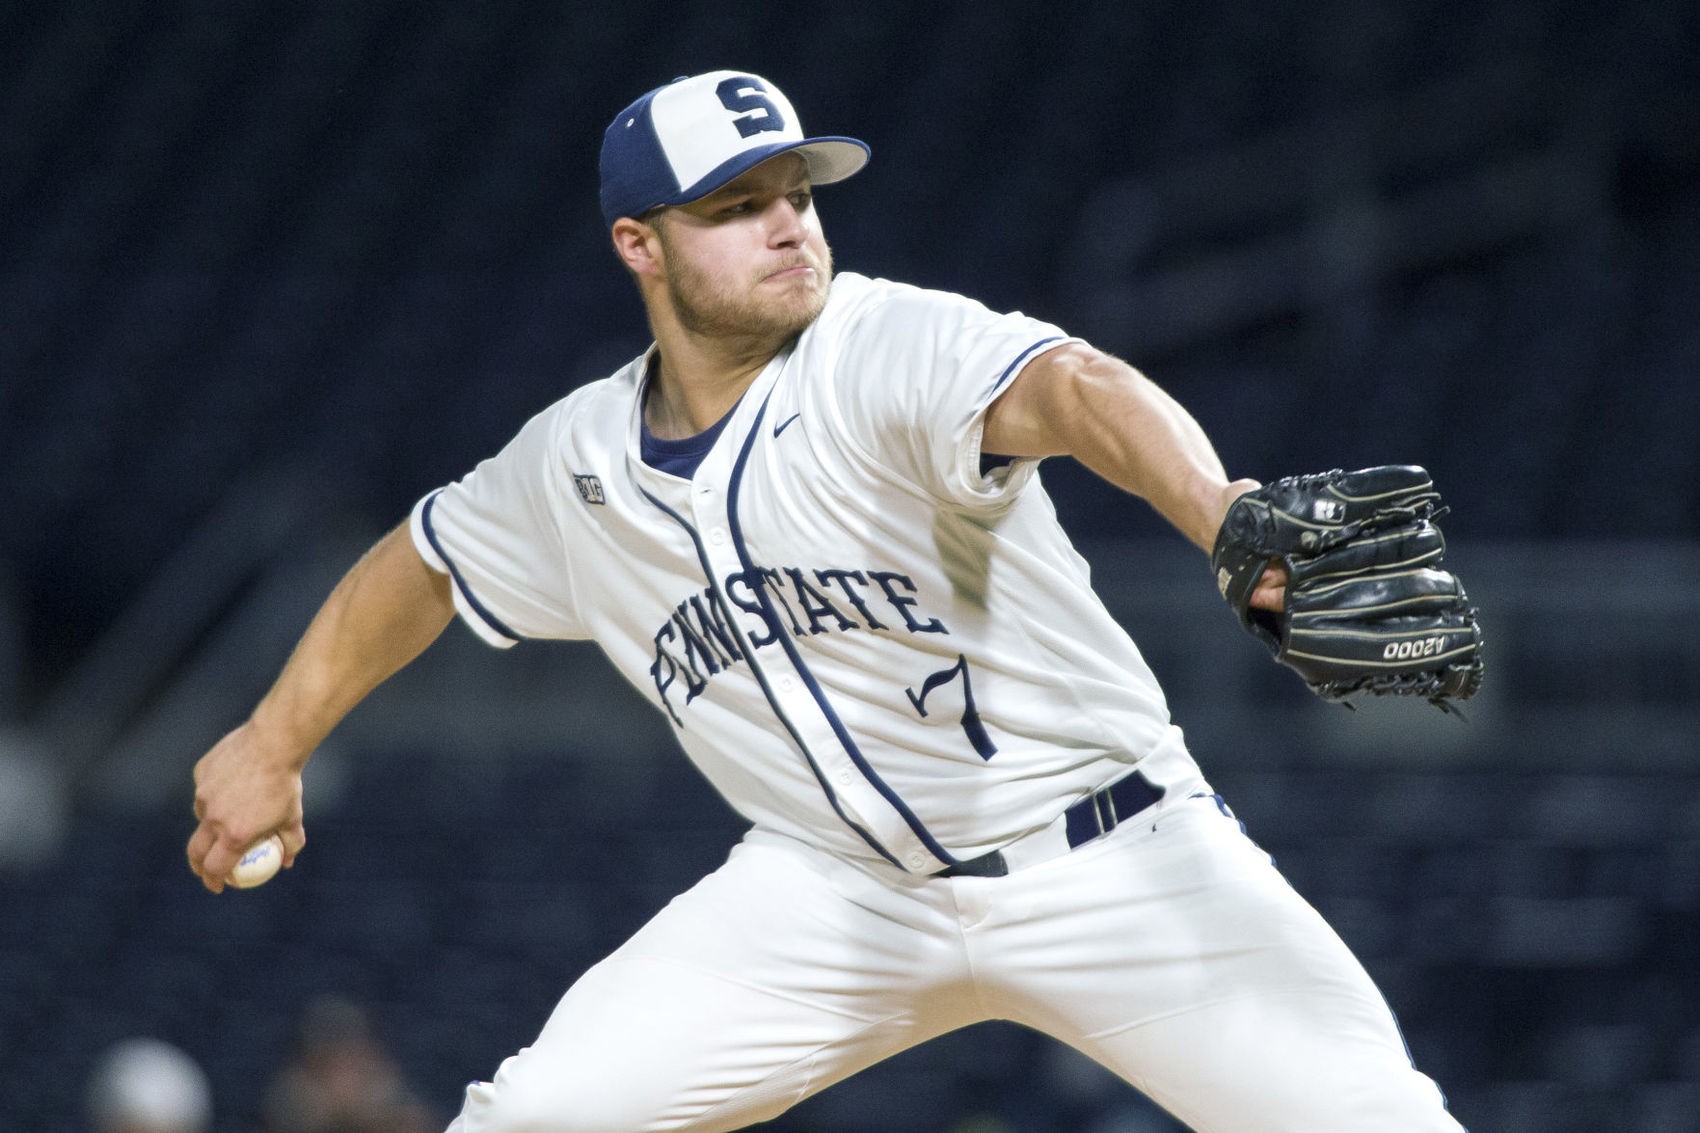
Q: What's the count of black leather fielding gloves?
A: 1